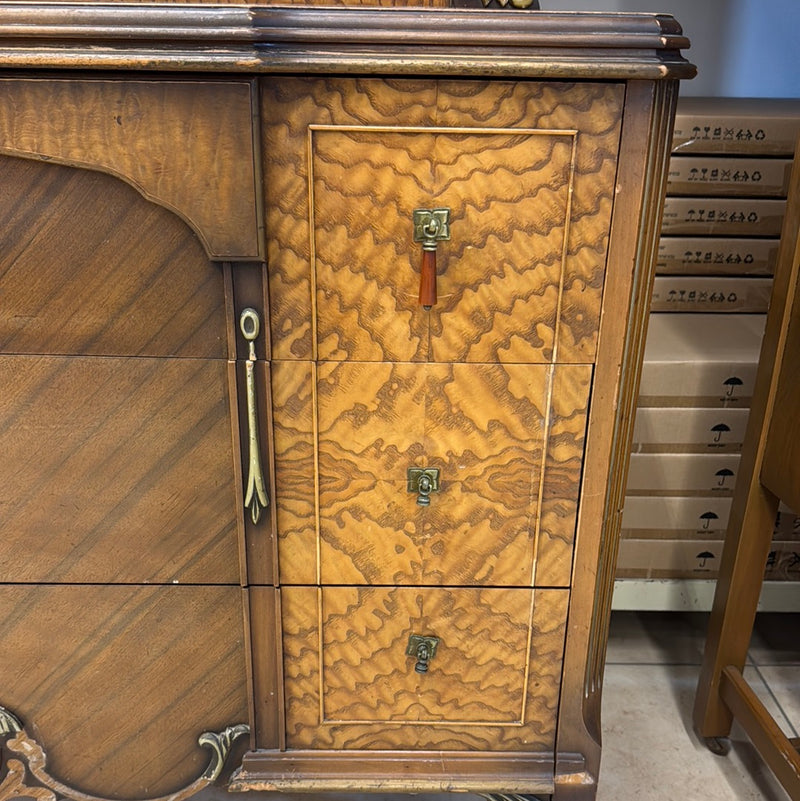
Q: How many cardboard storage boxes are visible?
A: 10